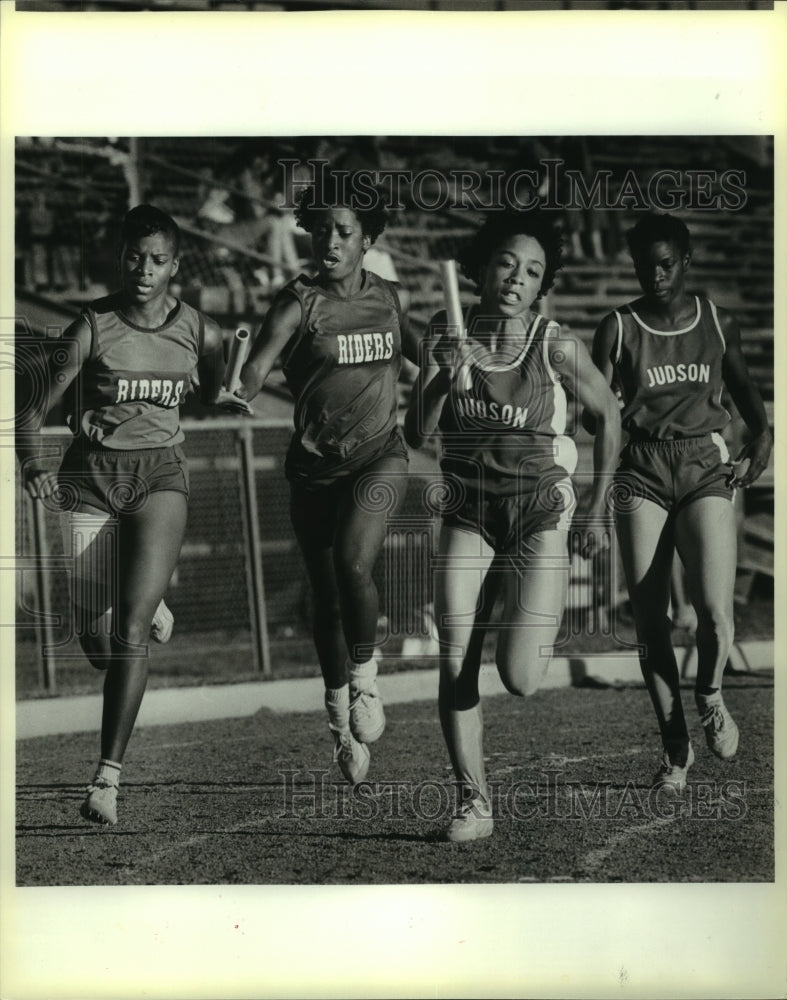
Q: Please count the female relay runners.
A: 4